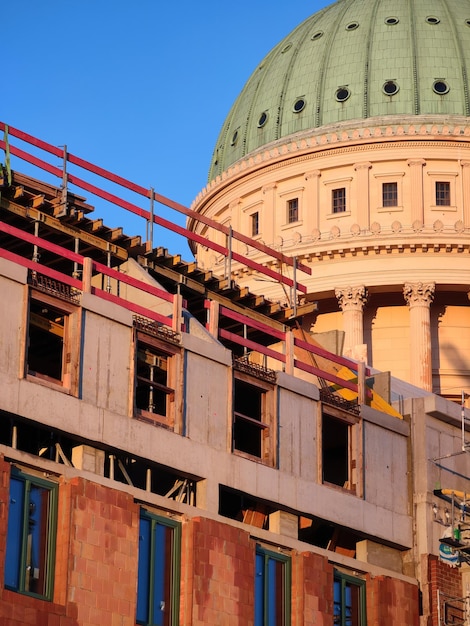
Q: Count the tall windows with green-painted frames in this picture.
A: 4